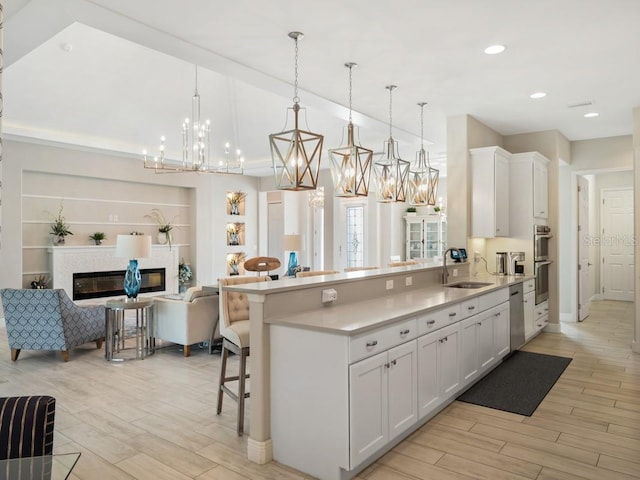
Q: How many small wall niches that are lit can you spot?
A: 3